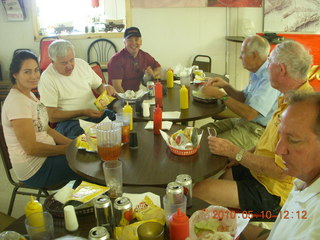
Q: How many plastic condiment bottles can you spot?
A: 7